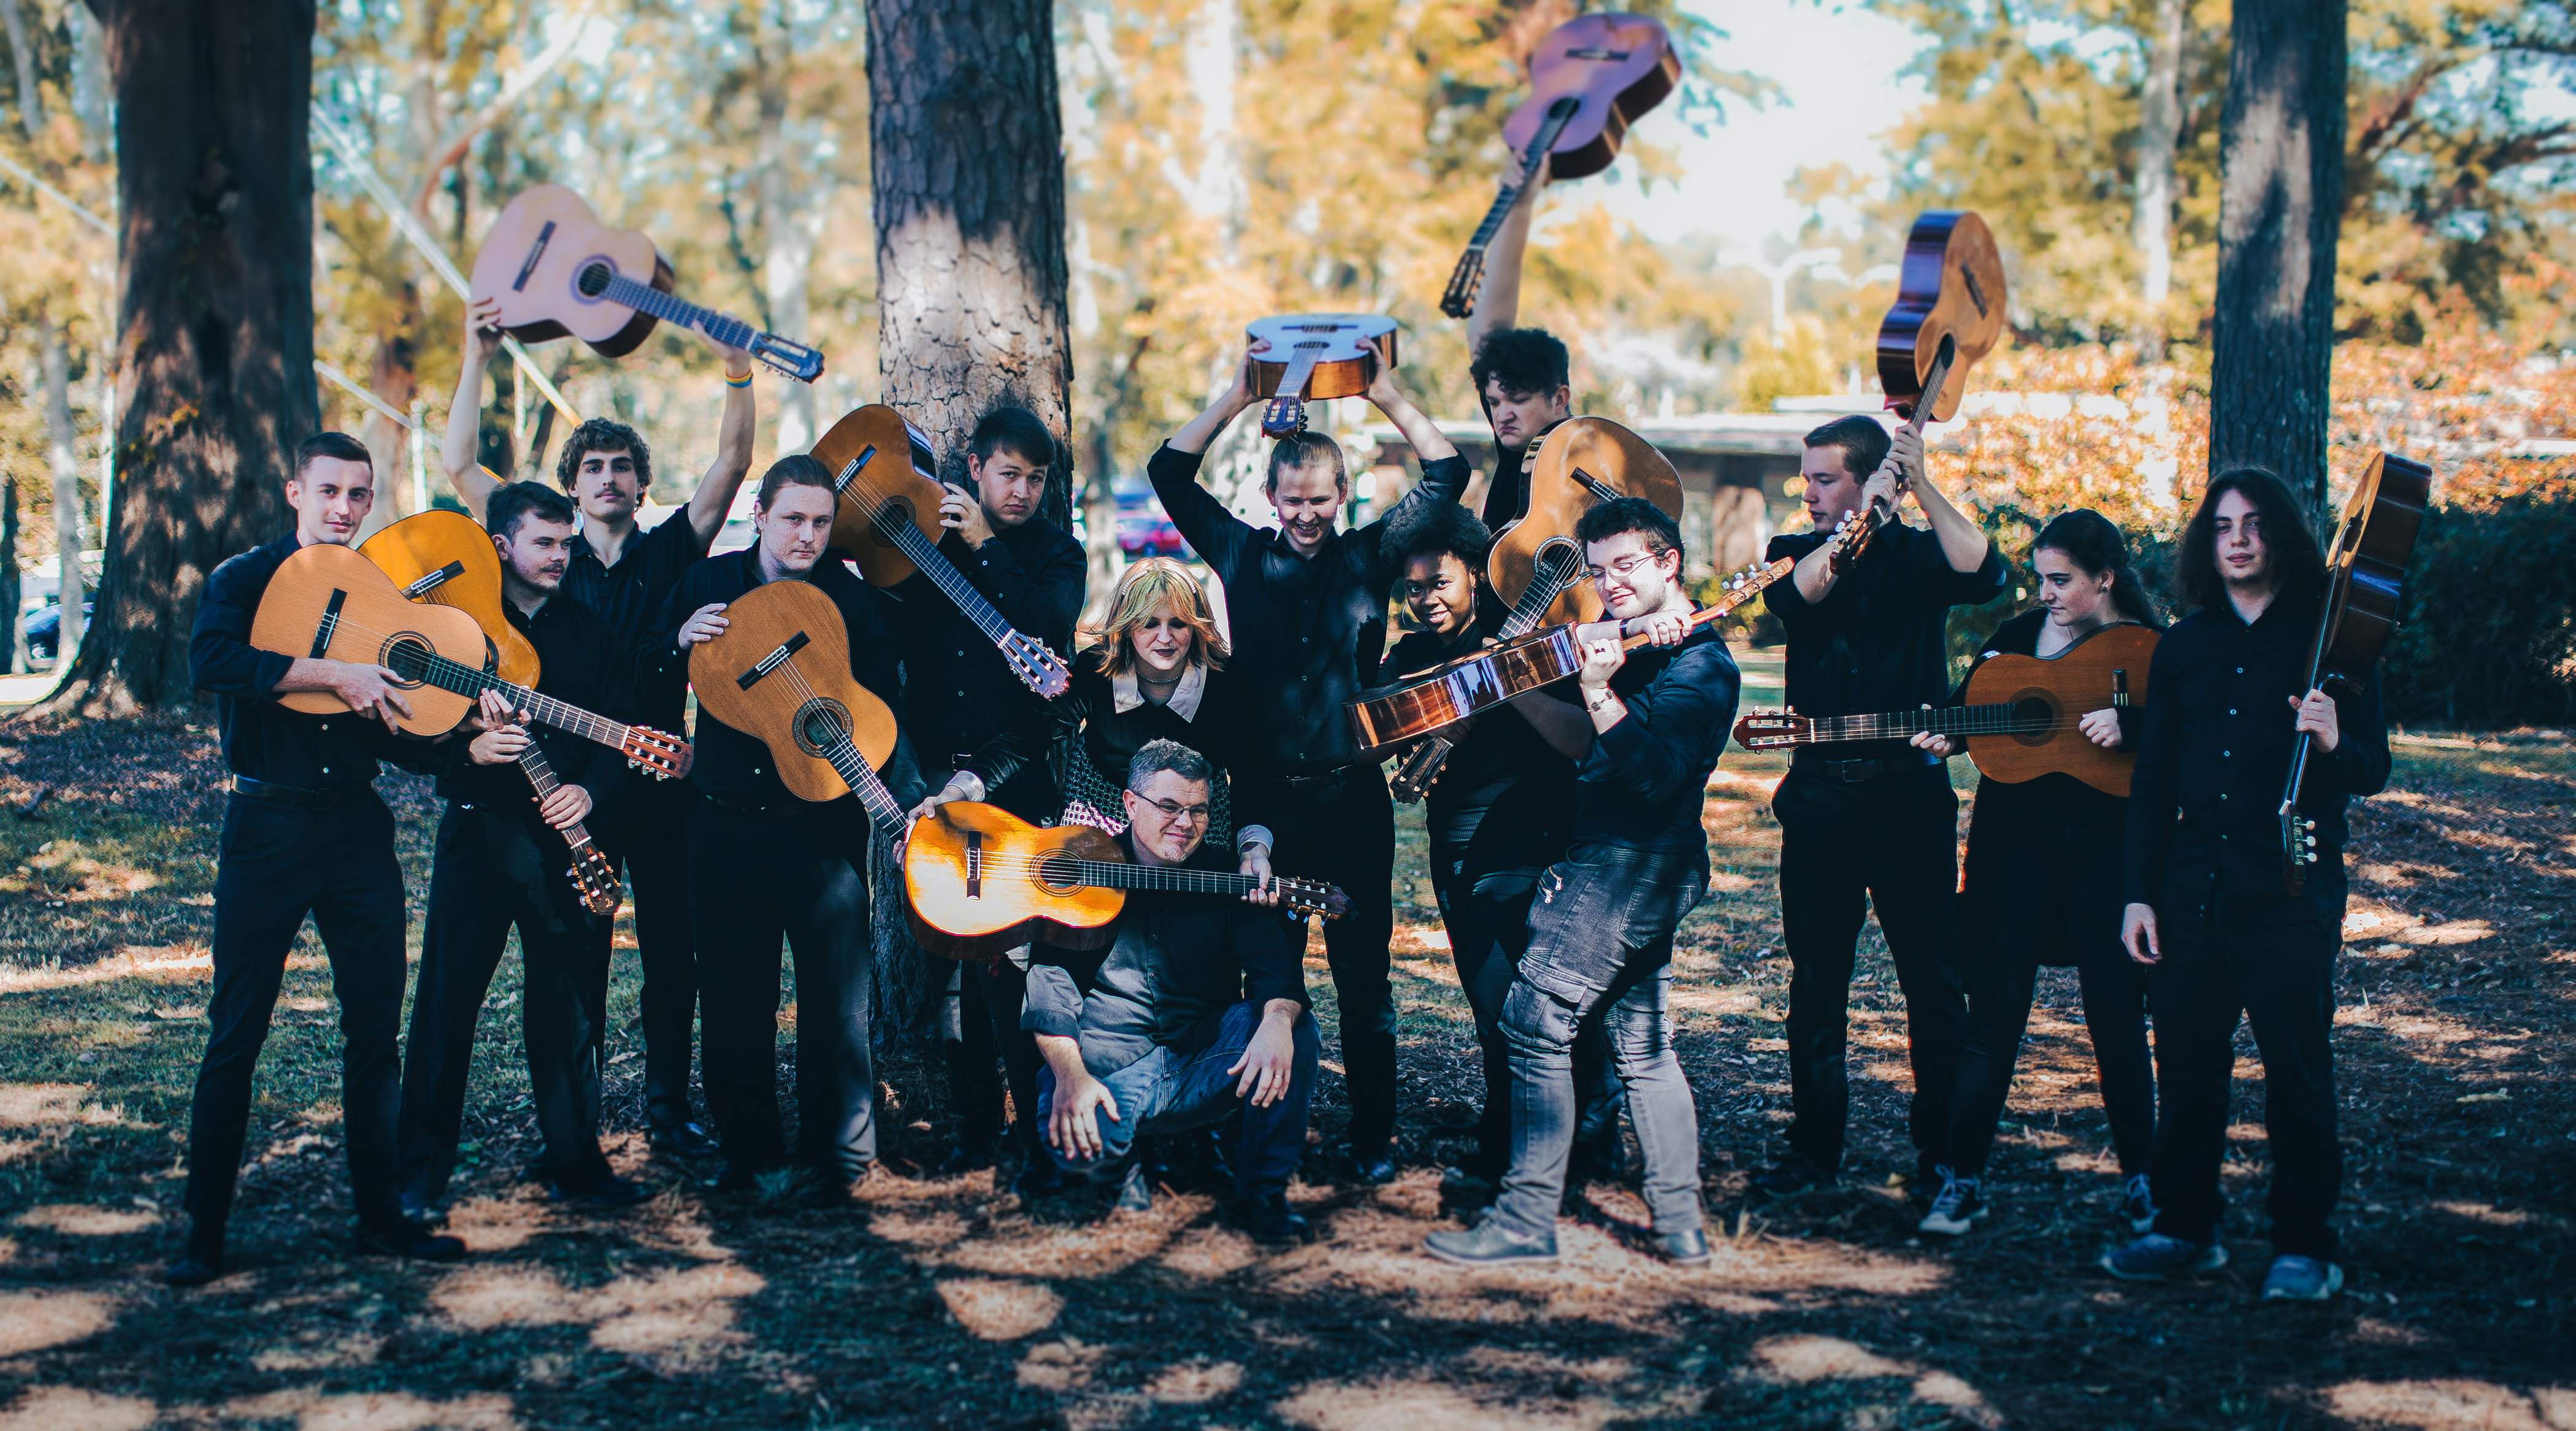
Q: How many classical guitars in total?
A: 13